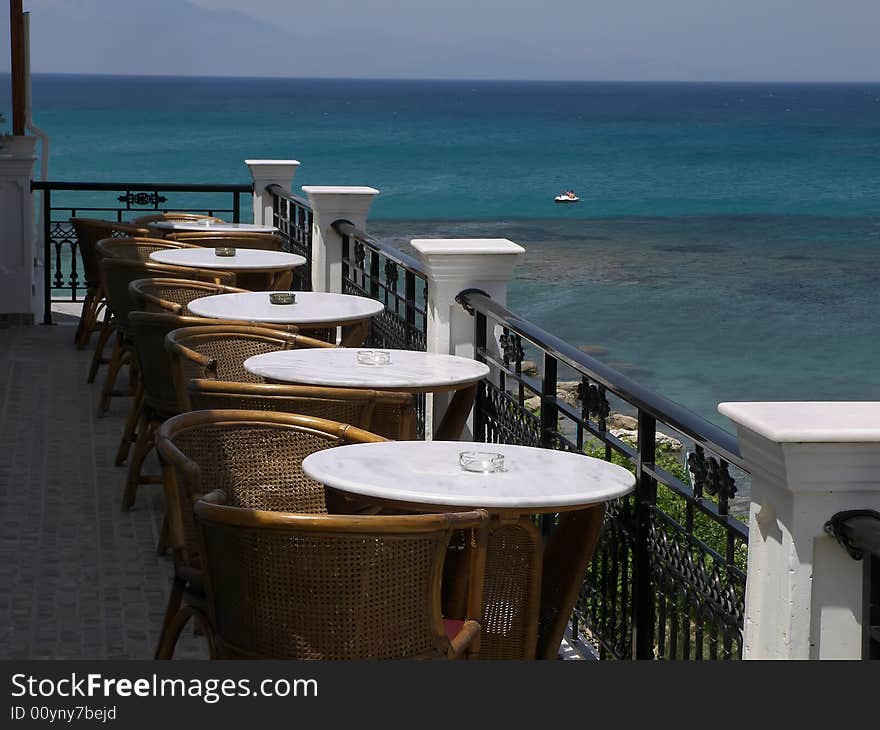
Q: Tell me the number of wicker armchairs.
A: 11